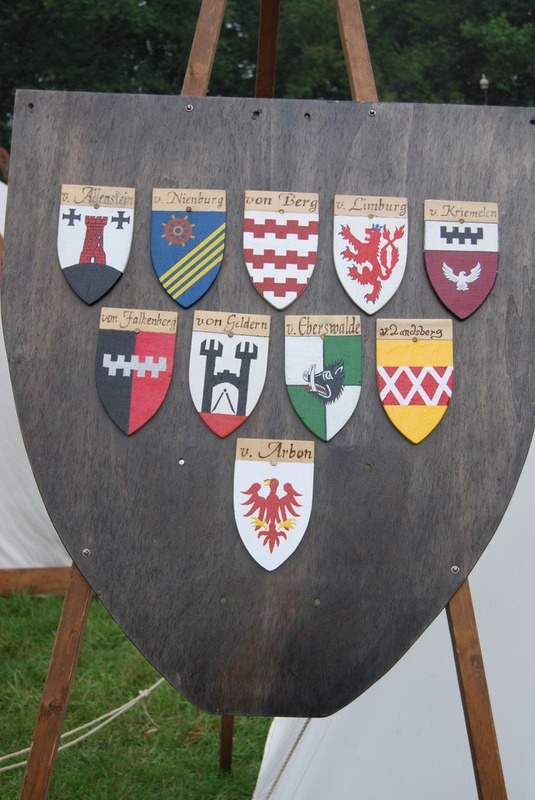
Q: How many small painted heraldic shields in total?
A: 10